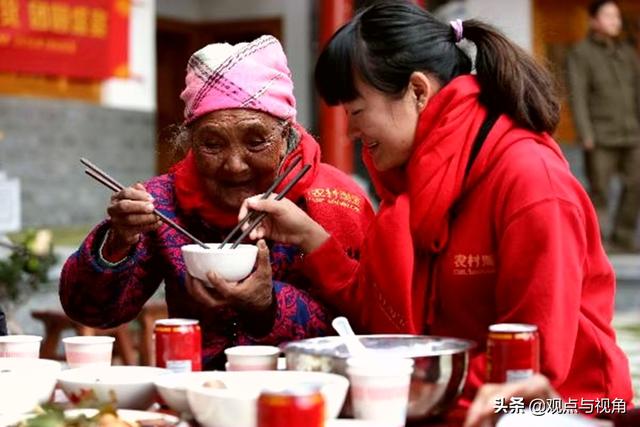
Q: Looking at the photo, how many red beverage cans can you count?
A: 3